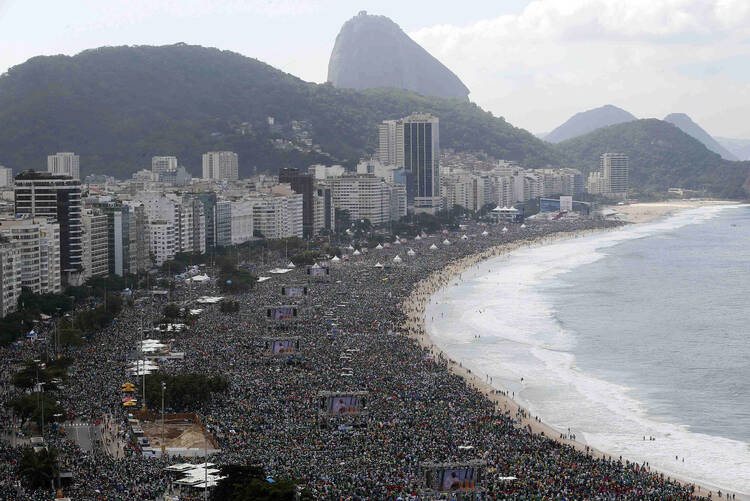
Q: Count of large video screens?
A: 6